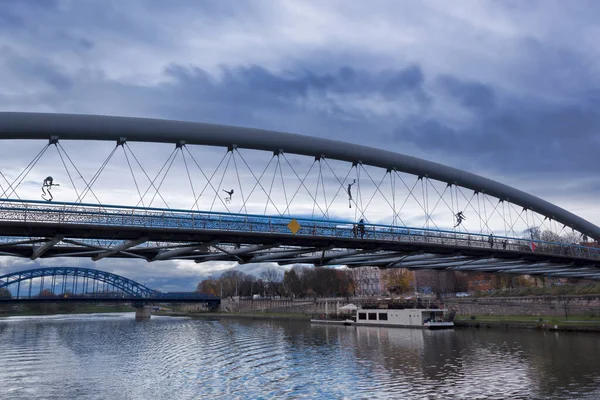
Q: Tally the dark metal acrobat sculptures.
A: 4